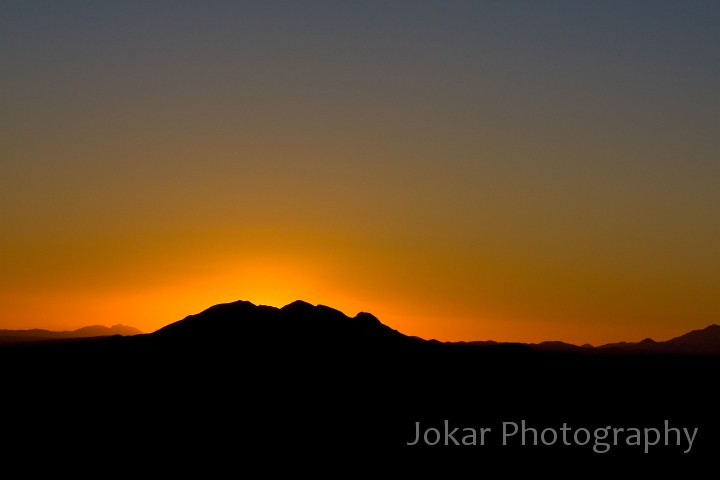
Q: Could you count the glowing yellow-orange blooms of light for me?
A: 1